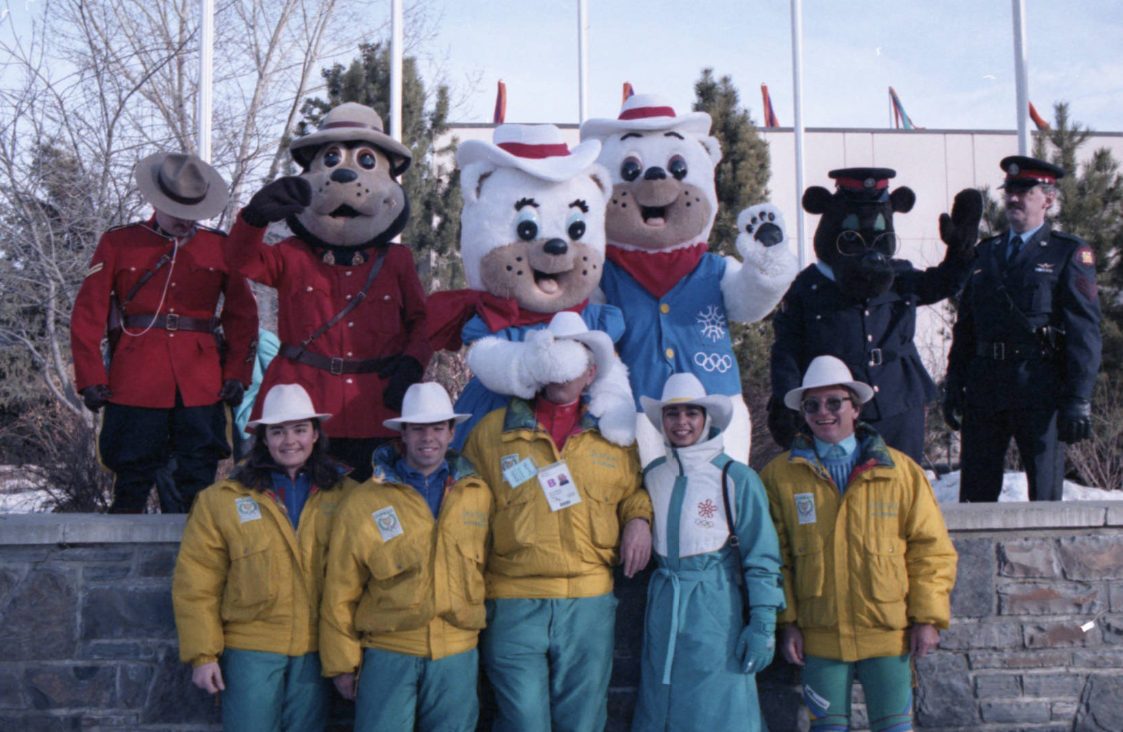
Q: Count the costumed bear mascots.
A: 4